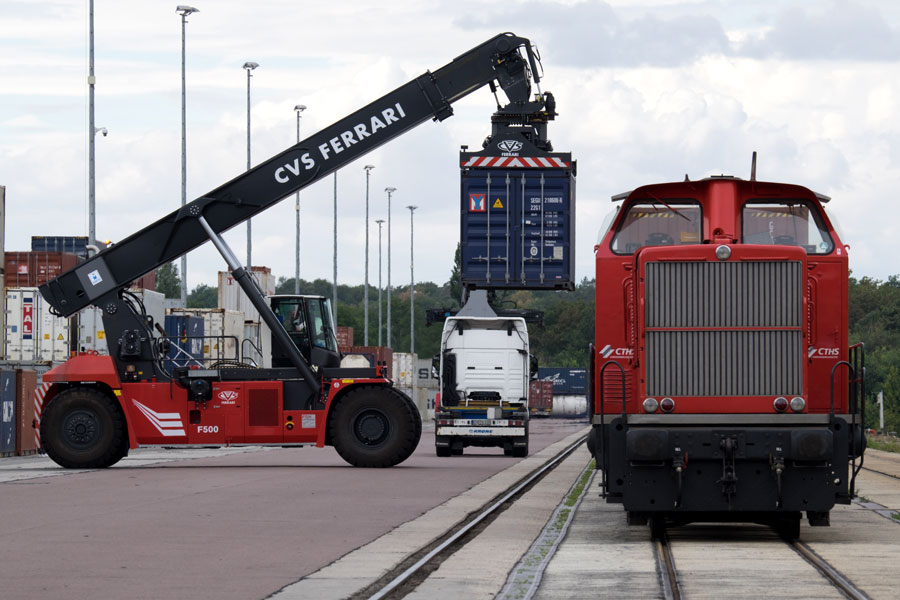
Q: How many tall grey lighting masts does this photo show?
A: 9